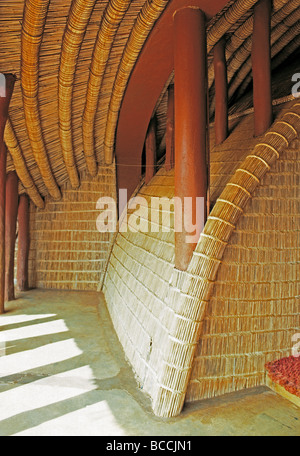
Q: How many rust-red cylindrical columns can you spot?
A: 8